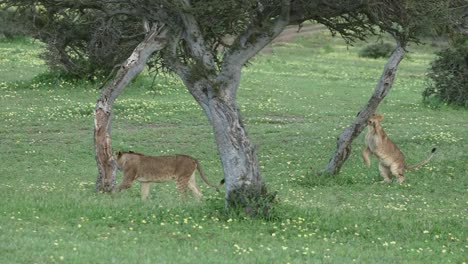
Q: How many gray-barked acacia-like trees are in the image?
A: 3